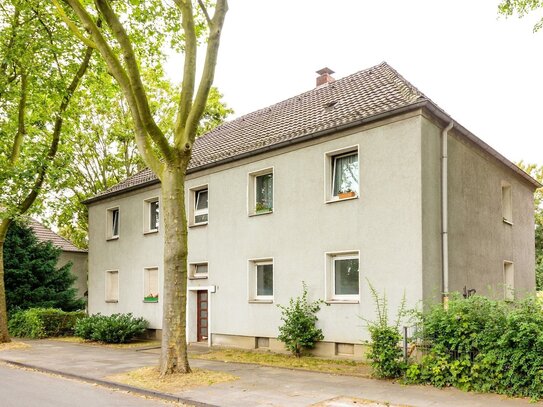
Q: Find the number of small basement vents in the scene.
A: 2